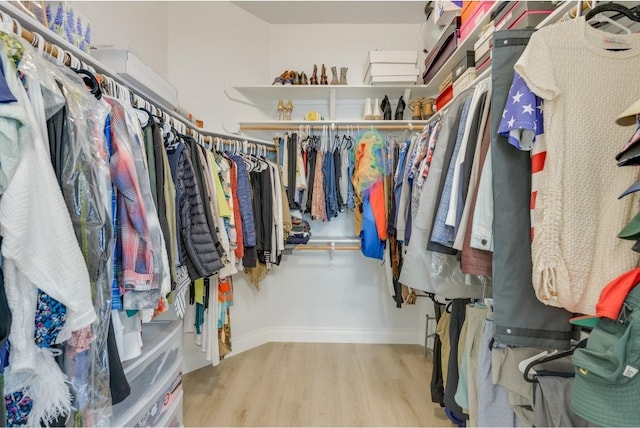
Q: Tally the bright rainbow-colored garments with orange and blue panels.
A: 1